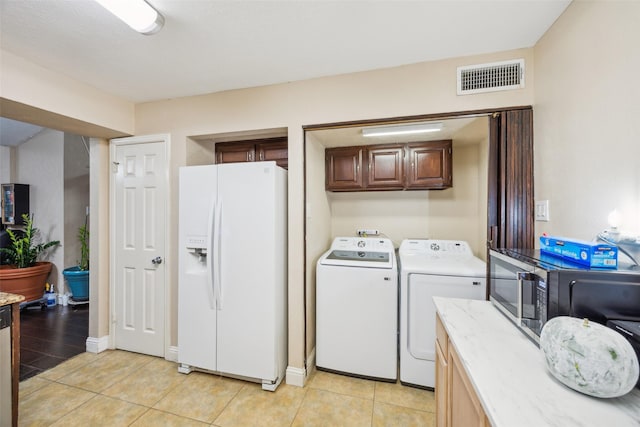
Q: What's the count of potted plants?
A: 2